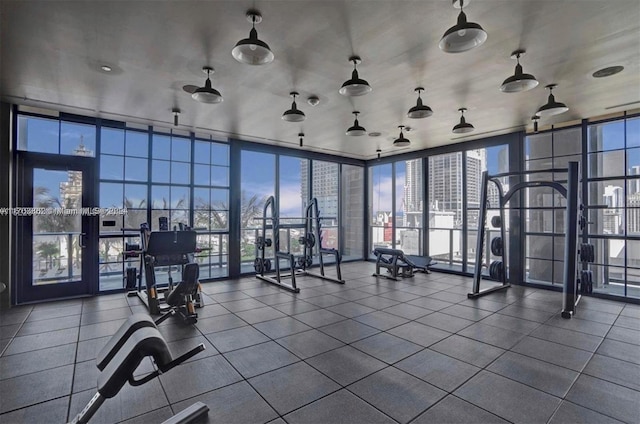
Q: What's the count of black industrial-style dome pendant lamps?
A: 11